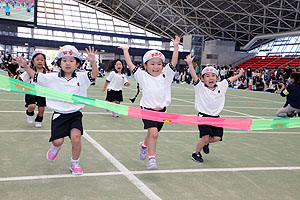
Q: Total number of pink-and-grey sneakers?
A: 2